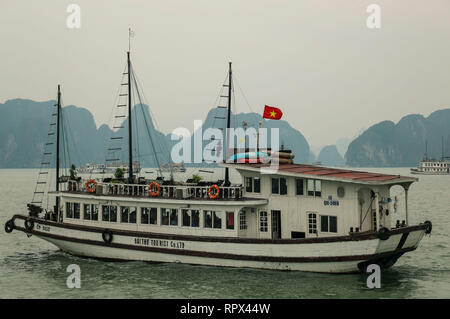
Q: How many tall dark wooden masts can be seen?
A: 3